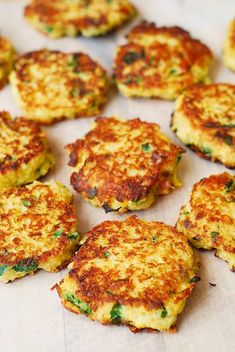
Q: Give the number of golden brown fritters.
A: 11